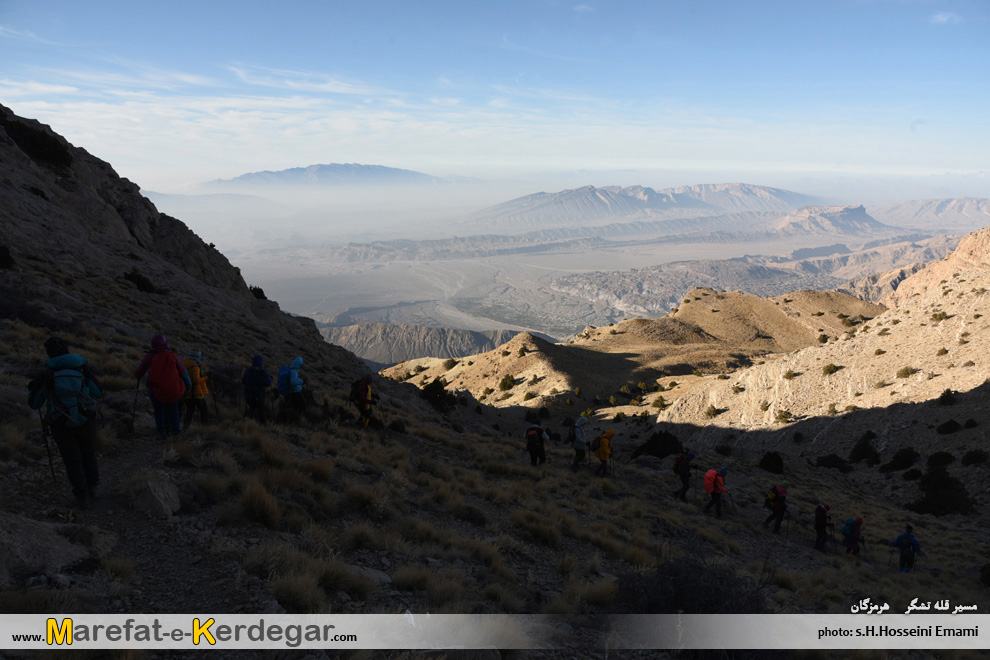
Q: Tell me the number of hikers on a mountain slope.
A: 15